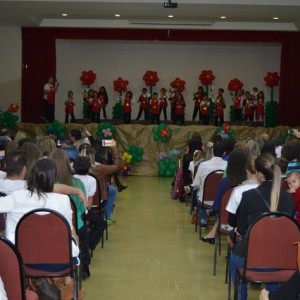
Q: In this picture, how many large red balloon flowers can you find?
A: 7